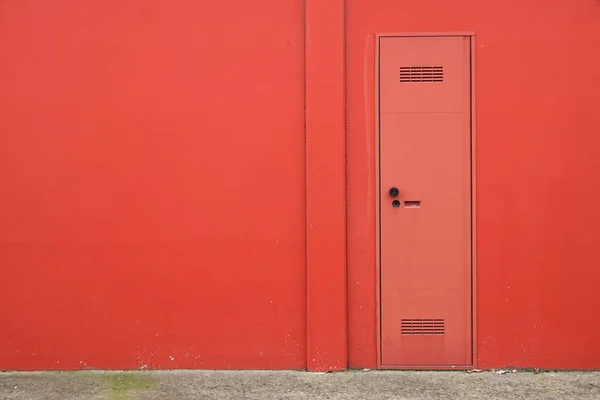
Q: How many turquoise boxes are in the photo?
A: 0